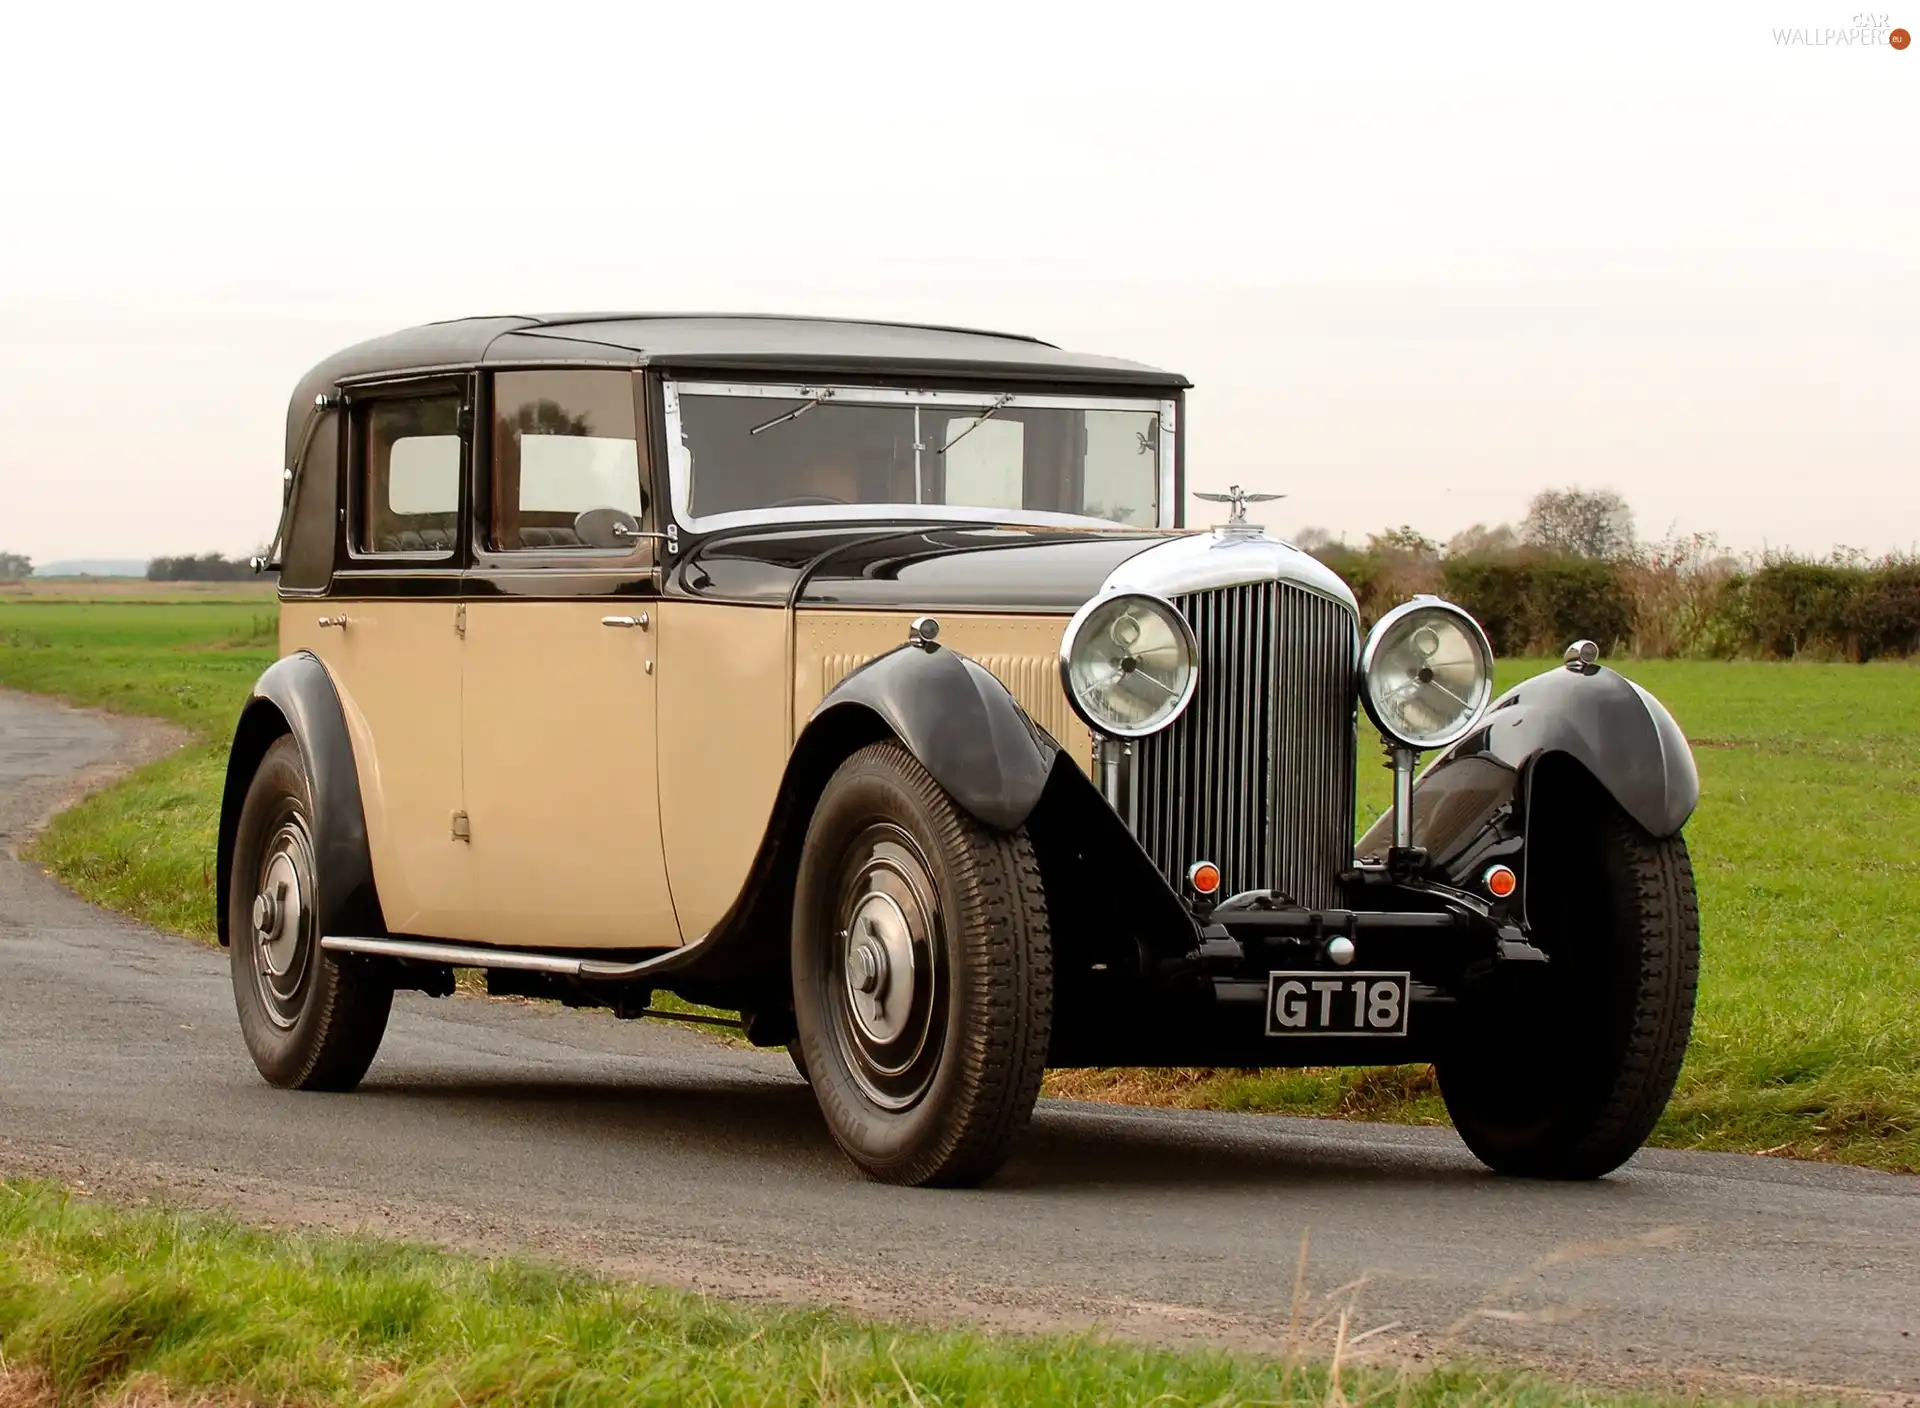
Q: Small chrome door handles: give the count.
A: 2